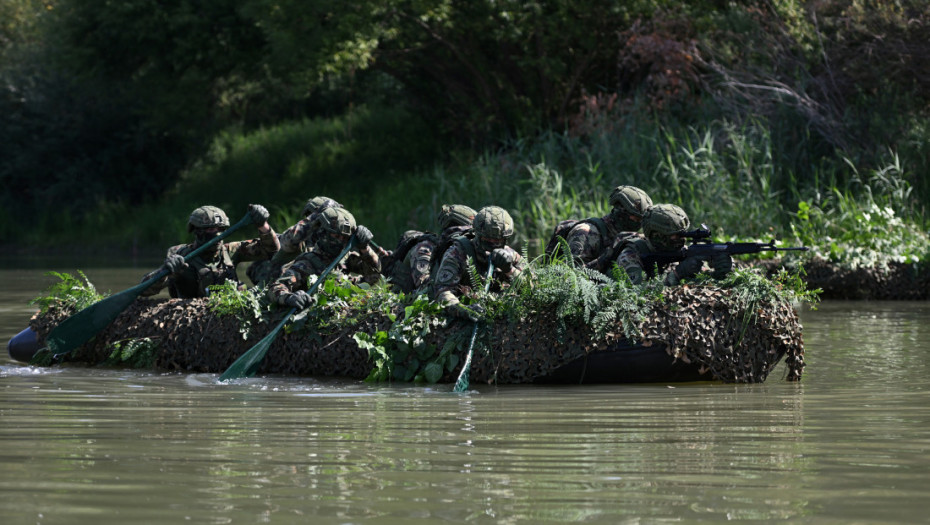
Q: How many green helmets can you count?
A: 7